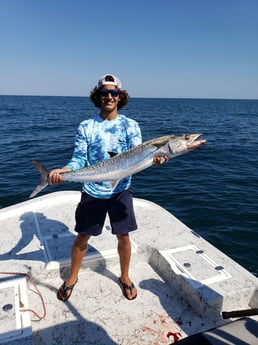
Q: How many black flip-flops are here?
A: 2